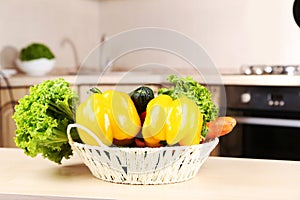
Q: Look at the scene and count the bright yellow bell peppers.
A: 2